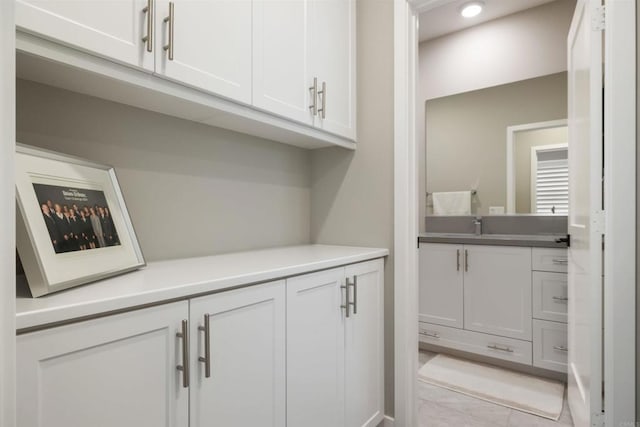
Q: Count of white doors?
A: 11